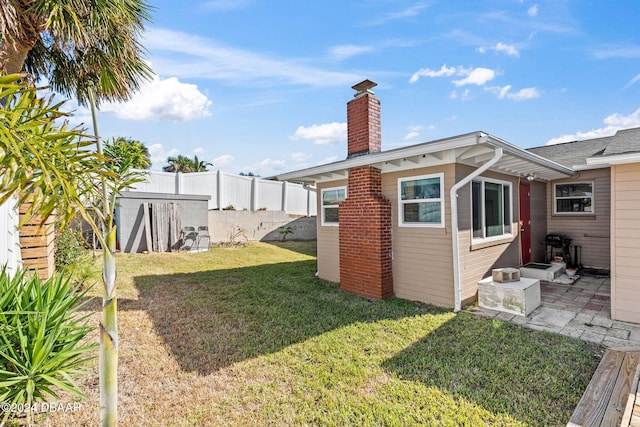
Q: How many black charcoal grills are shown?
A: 1